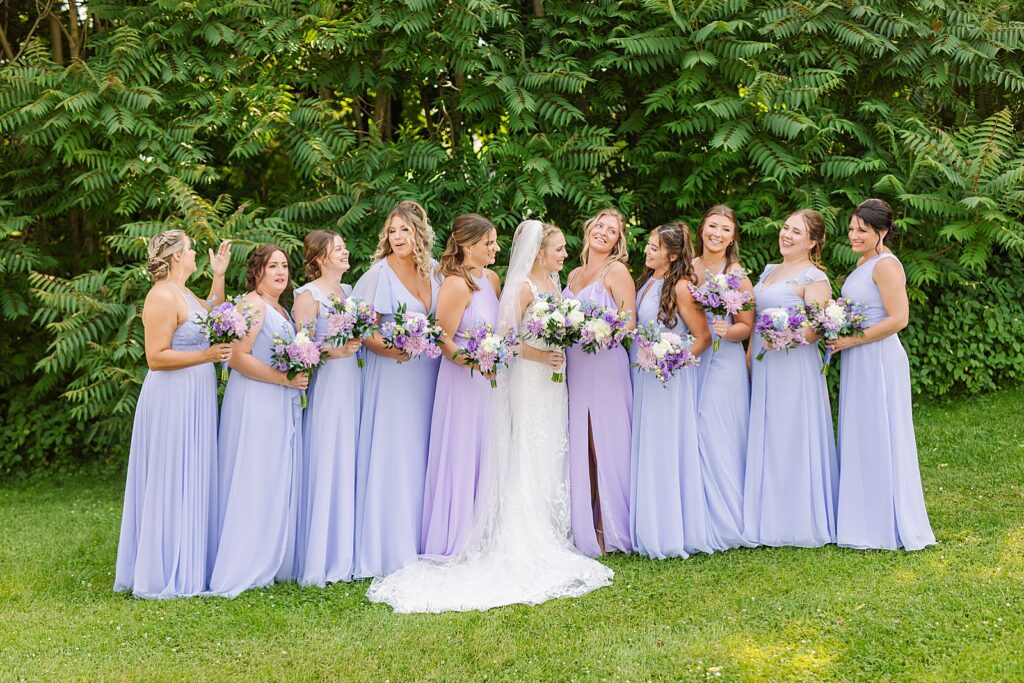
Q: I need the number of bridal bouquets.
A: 11